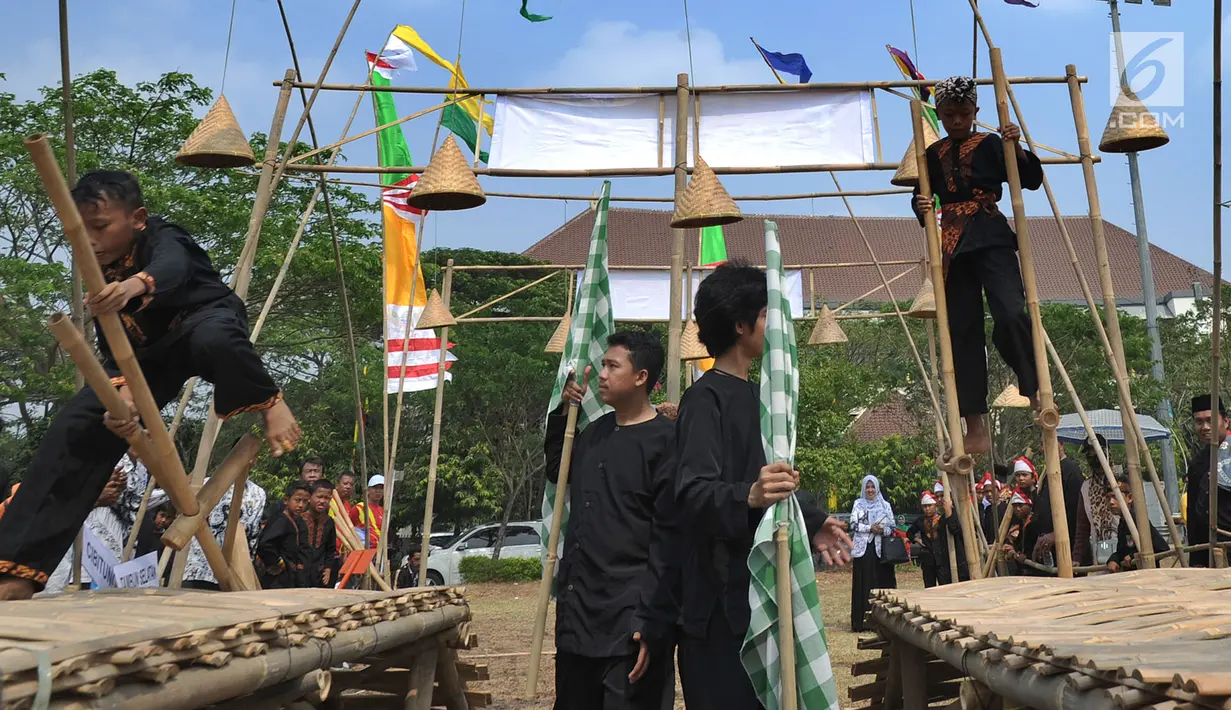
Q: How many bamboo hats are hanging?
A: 11